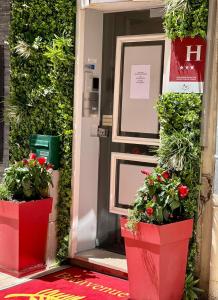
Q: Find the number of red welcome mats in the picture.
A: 1